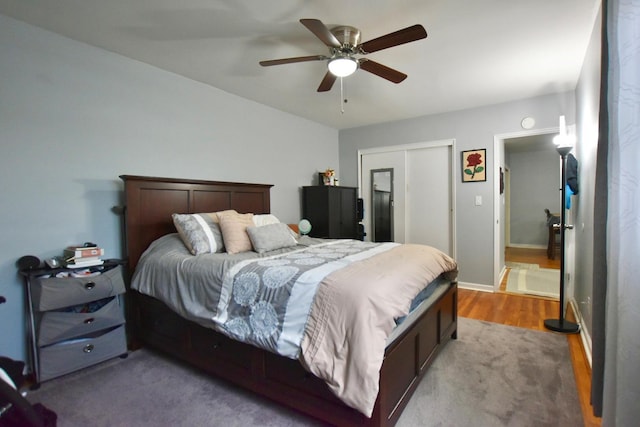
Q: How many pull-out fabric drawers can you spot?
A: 3